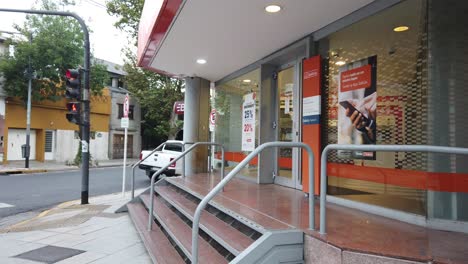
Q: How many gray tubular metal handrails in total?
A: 4